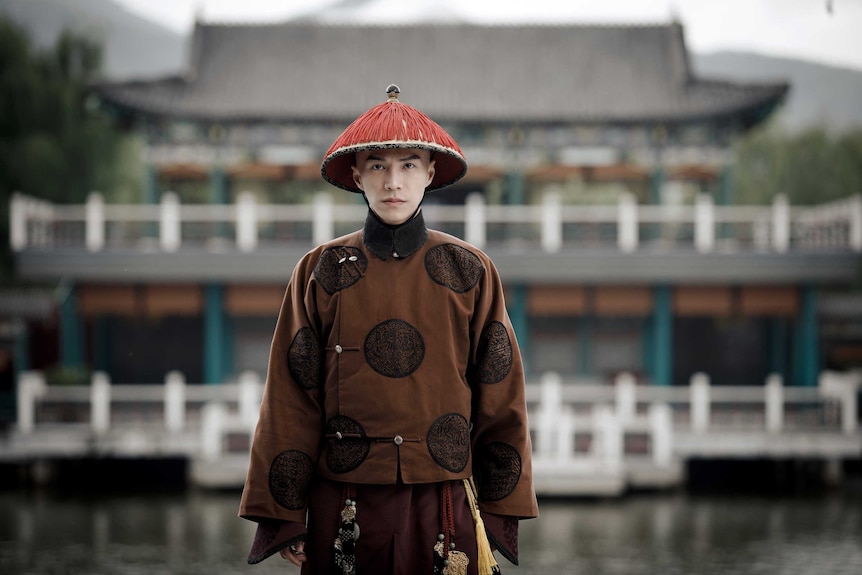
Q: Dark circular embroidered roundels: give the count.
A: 9